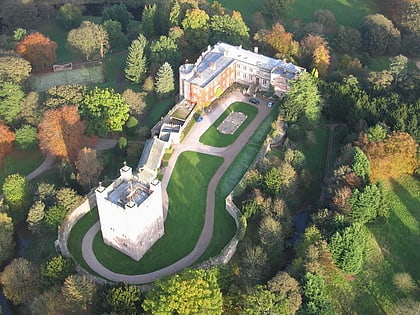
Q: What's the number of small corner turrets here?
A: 4